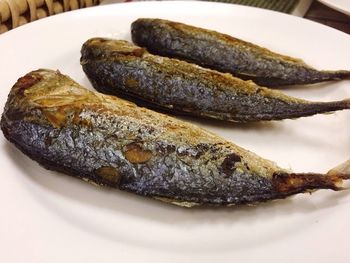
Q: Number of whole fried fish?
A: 3